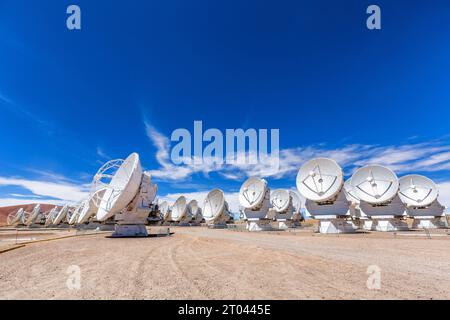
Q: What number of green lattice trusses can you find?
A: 0